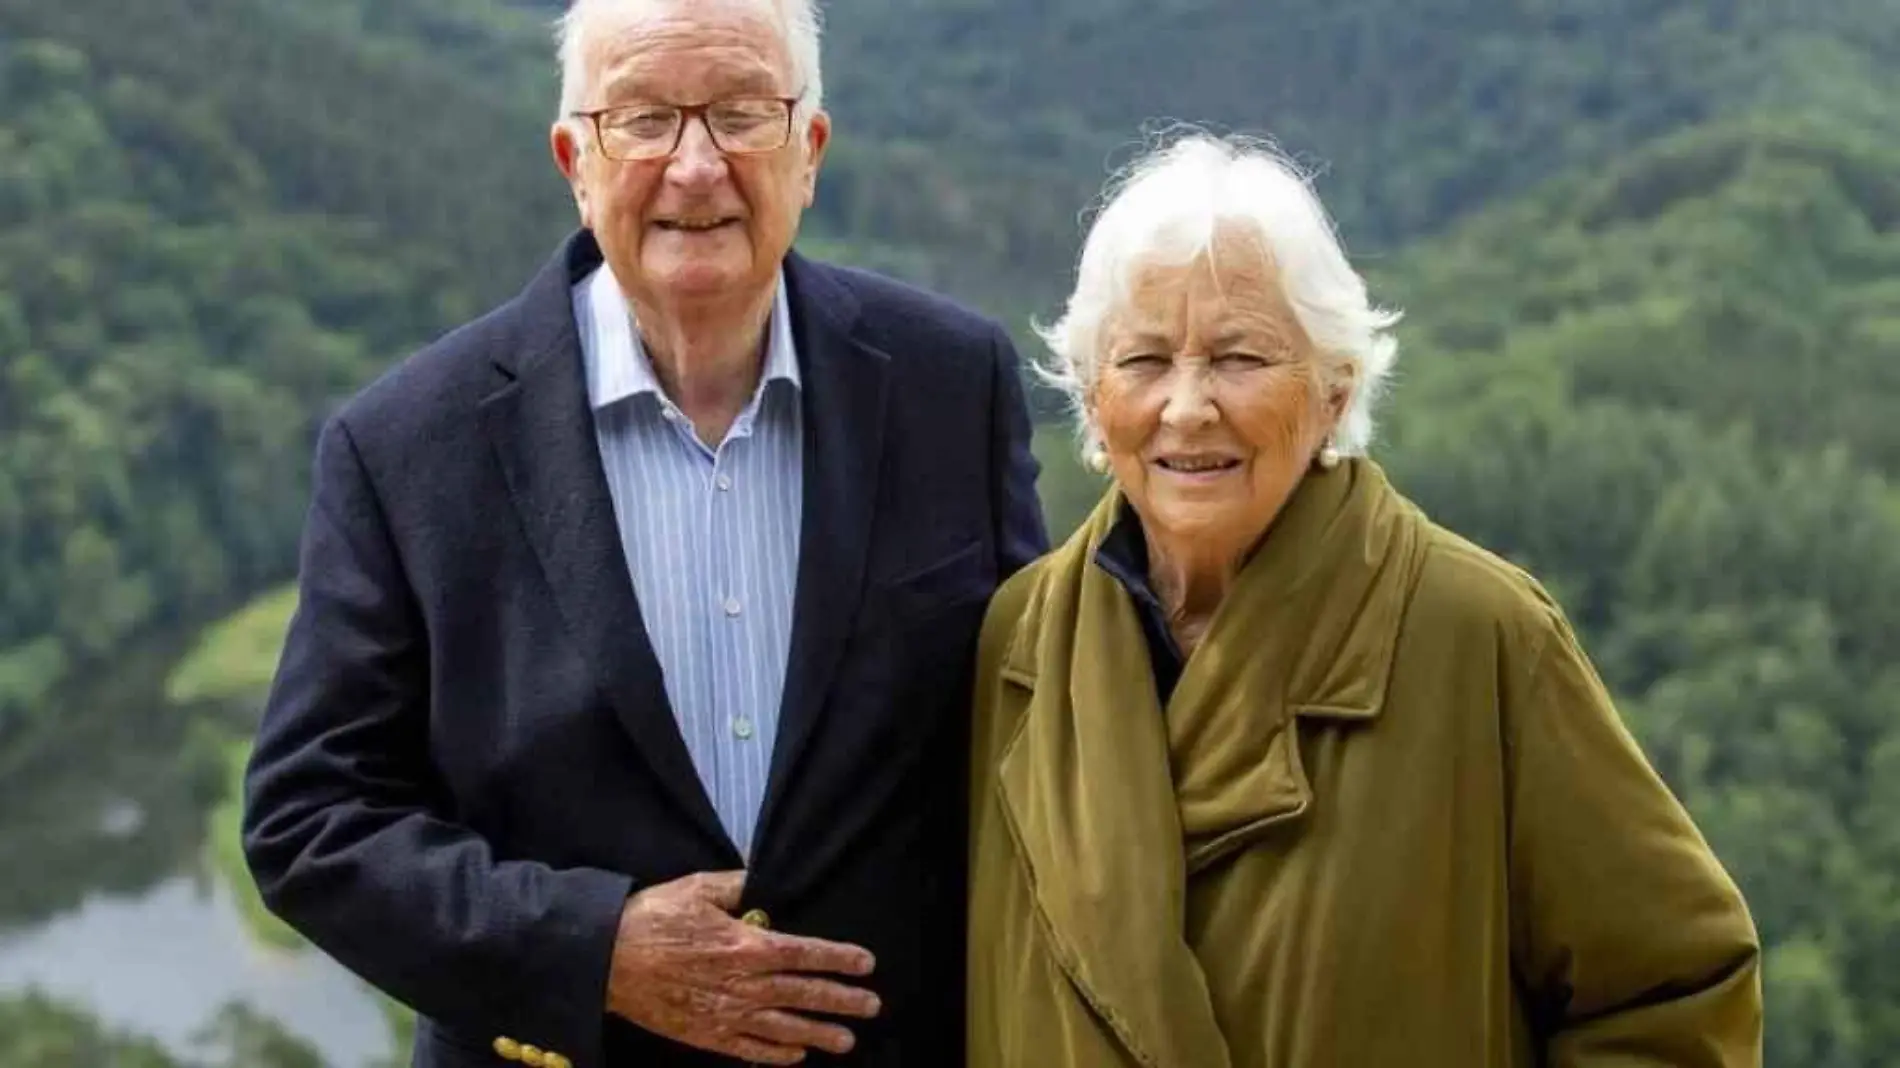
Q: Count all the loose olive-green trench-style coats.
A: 1